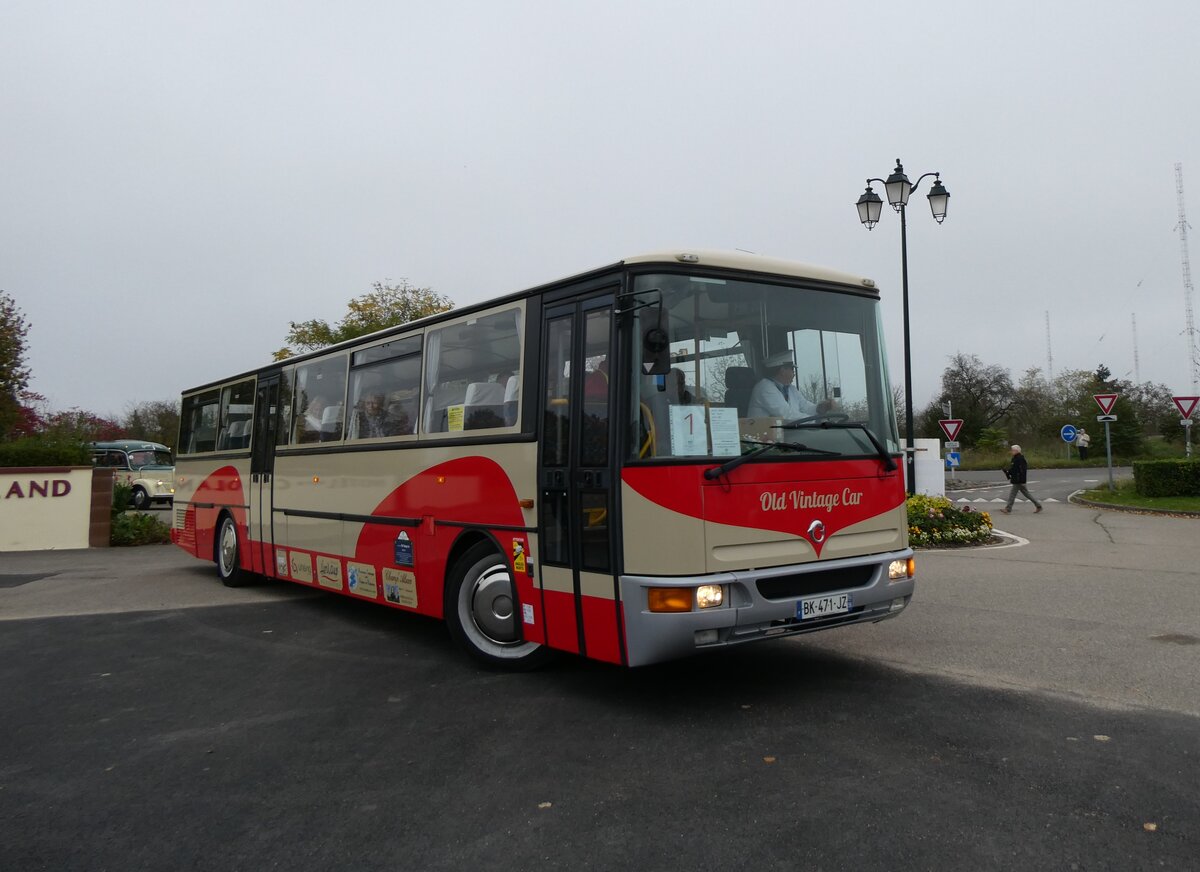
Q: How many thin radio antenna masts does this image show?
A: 3